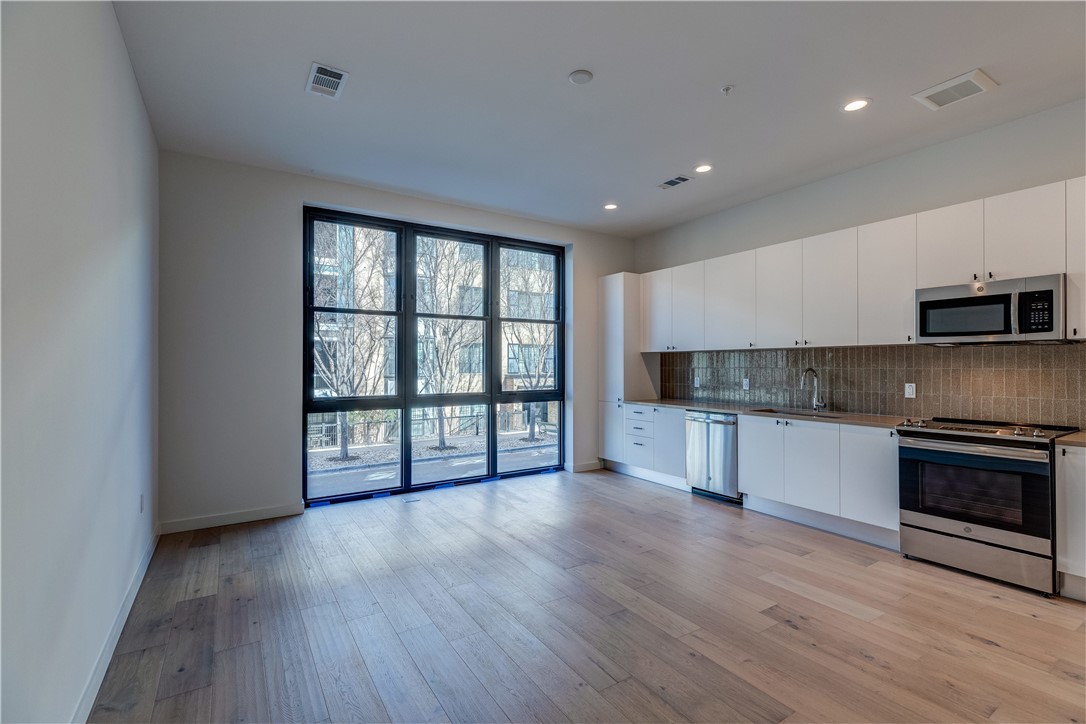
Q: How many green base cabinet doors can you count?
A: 0